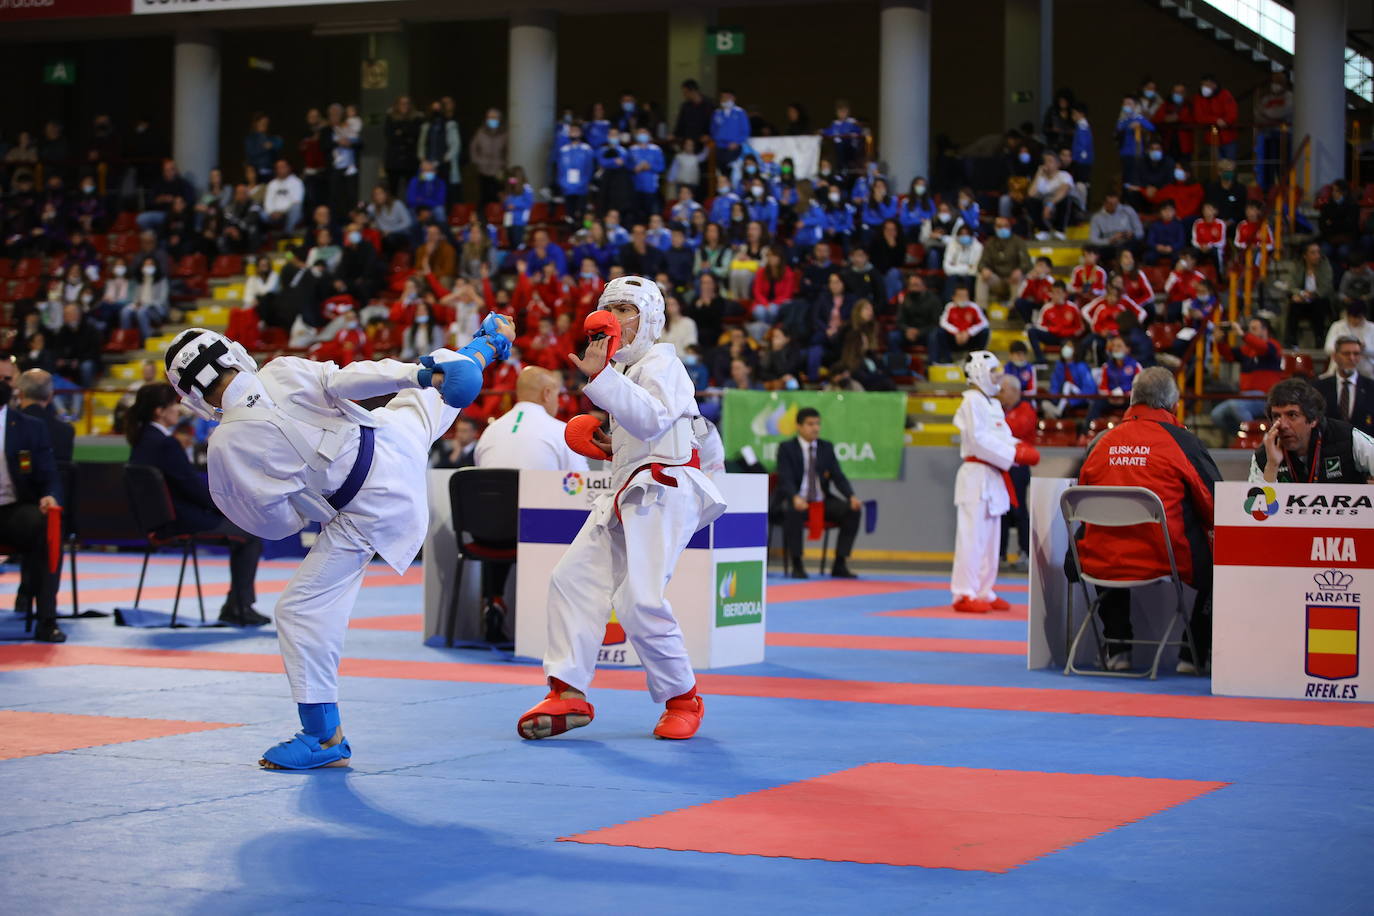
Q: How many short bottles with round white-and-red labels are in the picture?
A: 0